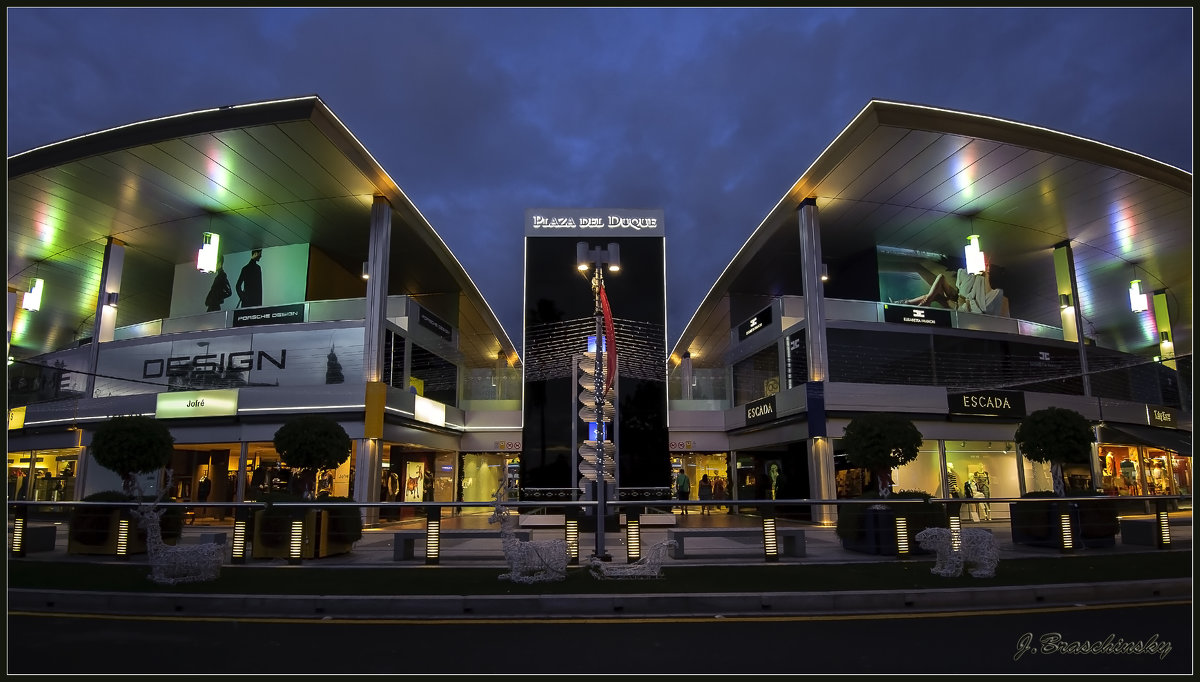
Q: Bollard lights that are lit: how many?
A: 12